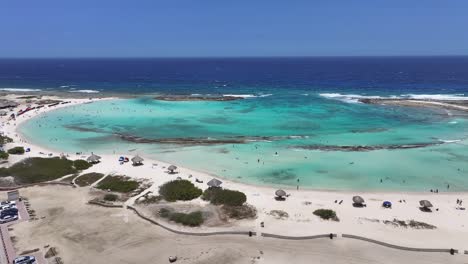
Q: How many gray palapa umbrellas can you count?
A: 7